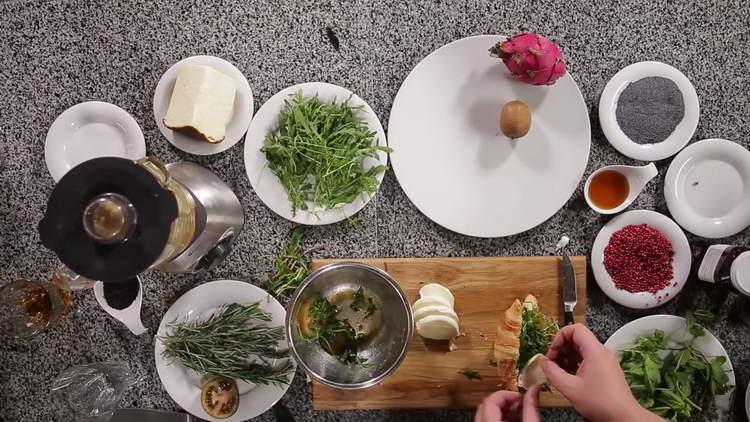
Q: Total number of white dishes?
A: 11